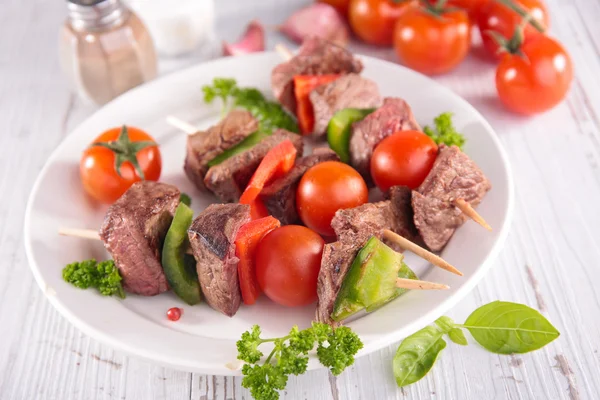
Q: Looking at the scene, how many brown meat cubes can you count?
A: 11